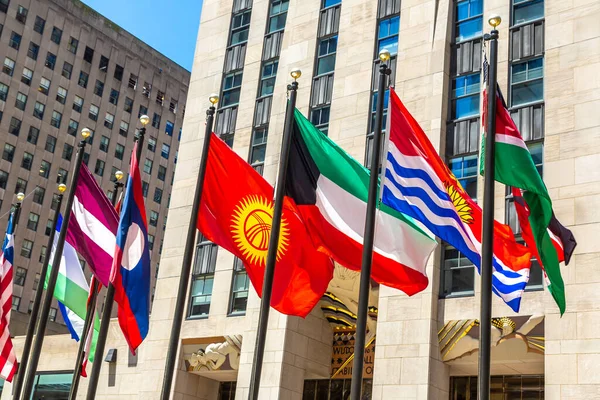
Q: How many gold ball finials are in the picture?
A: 9